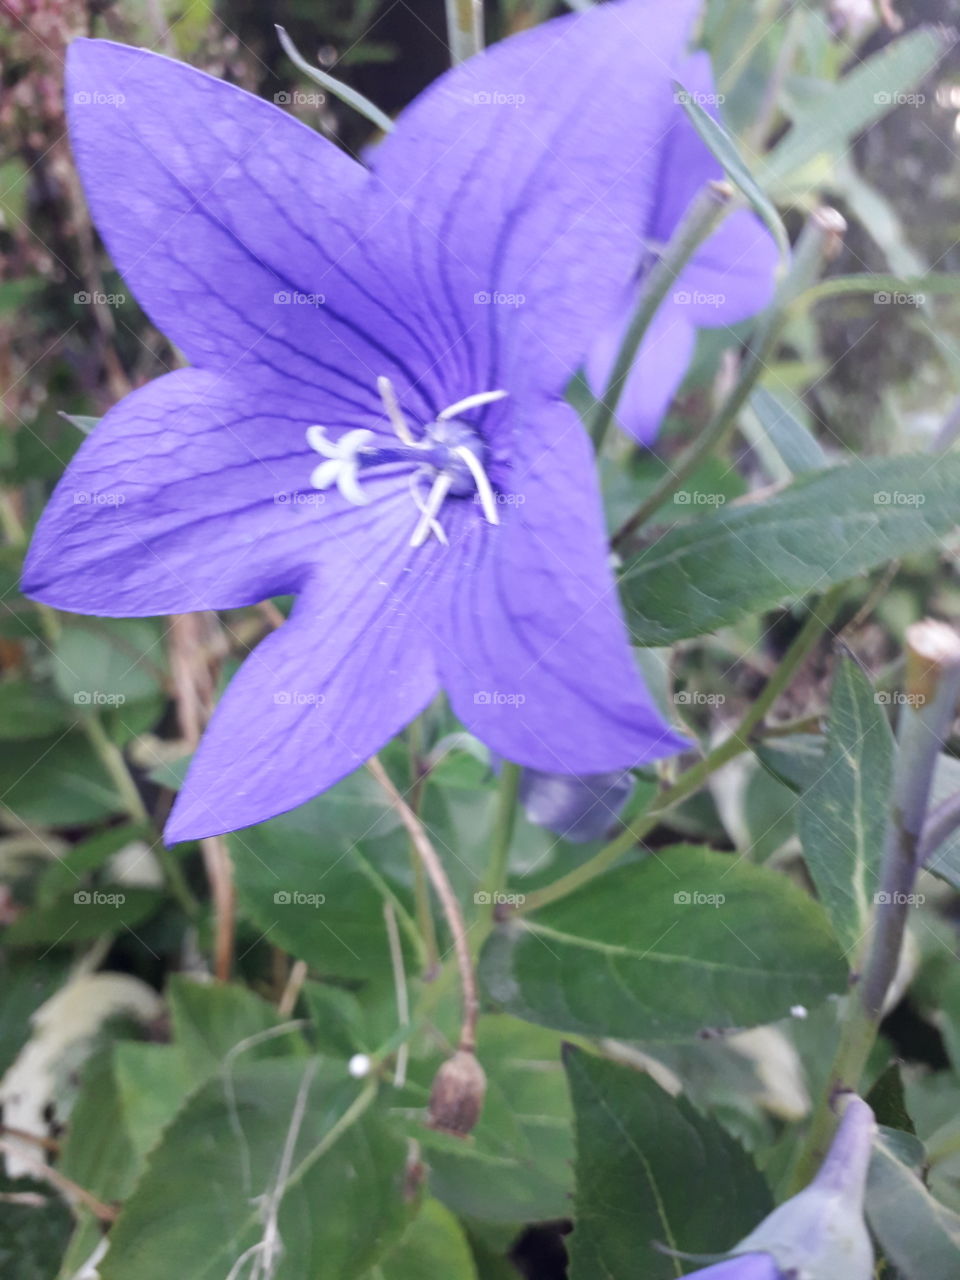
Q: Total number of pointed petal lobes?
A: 5